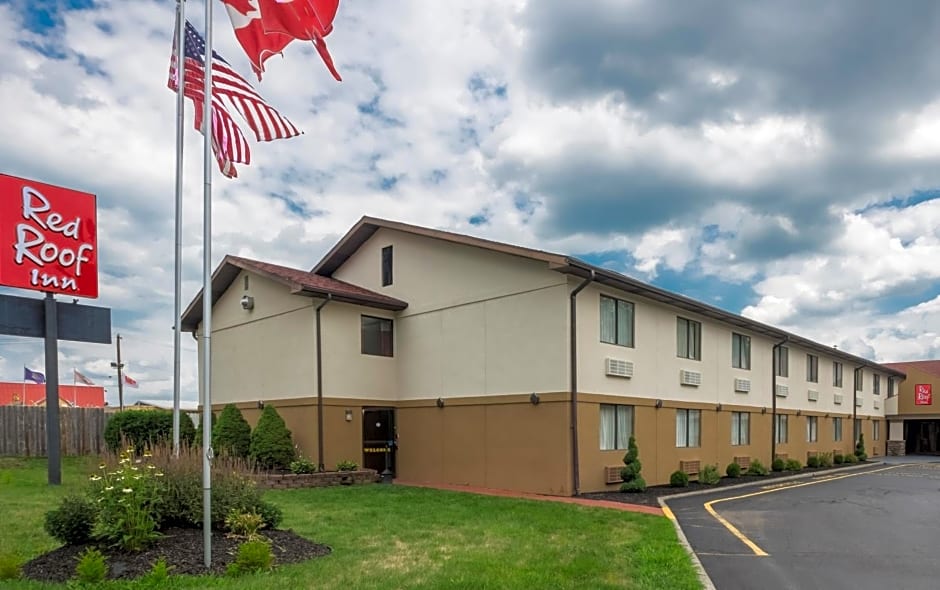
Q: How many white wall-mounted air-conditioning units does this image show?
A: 8